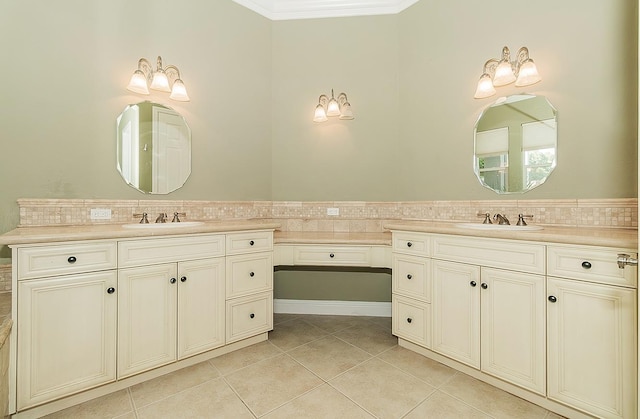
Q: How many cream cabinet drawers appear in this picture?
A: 9